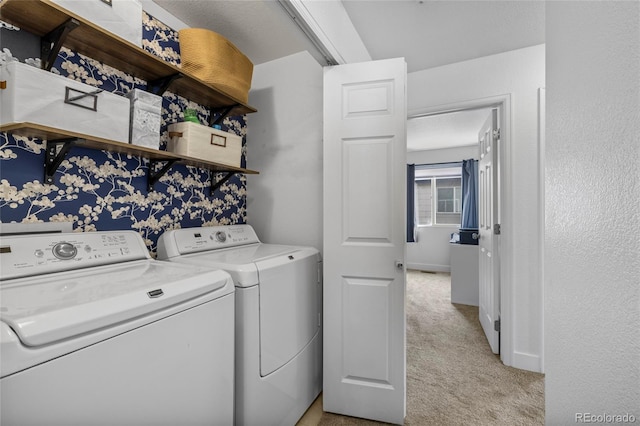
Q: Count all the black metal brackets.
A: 6